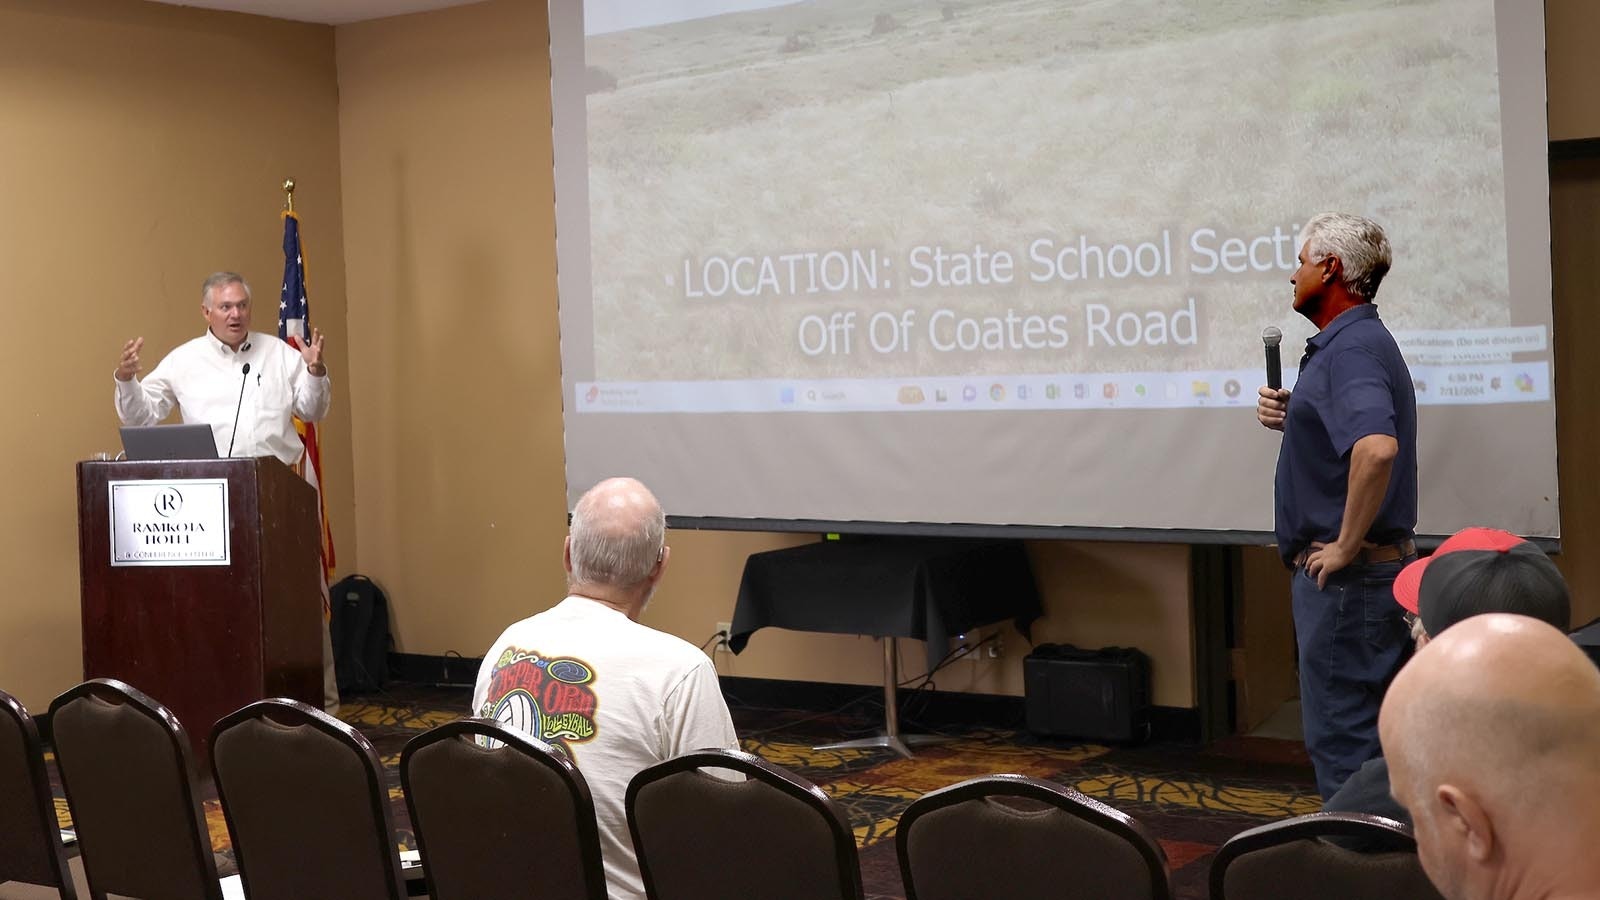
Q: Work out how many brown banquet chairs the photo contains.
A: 7